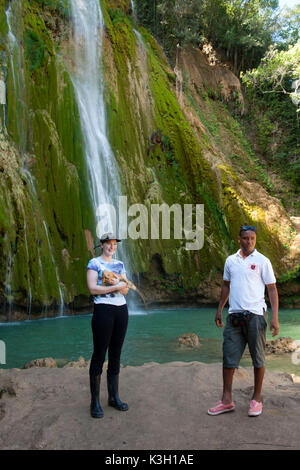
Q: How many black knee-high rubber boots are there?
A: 2